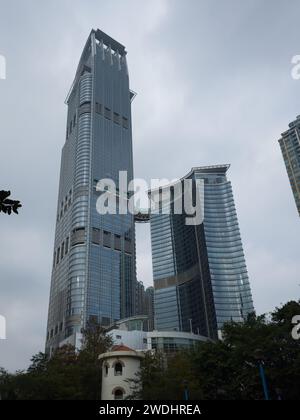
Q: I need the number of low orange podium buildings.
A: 0